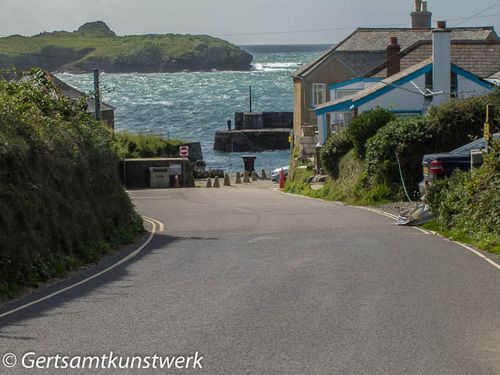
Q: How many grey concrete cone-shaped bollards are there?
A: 7